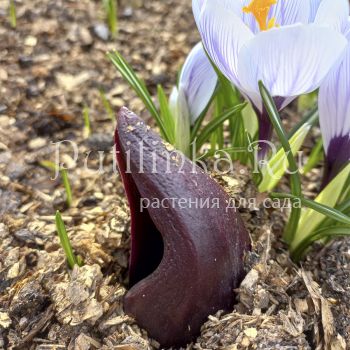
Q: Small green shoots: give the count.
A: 6